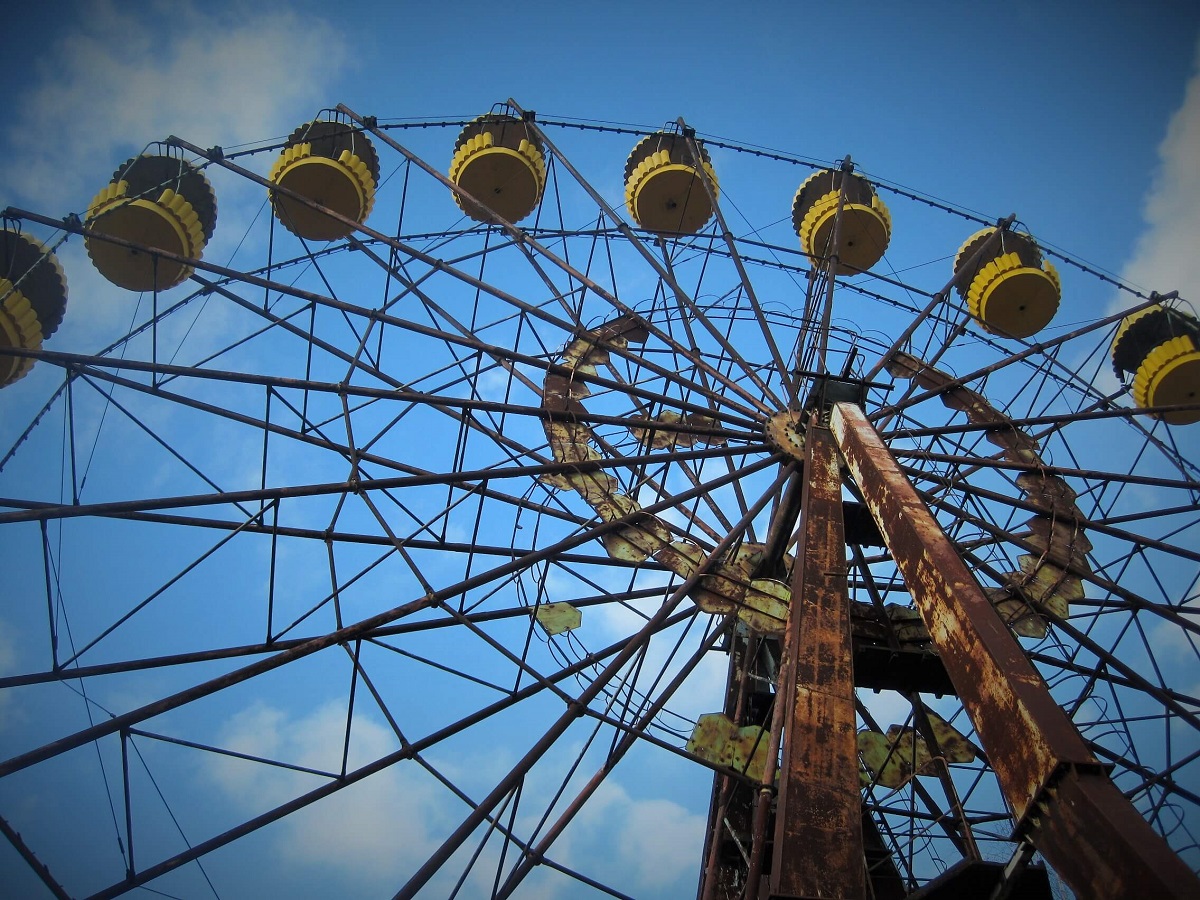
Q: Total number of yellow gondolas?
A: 8